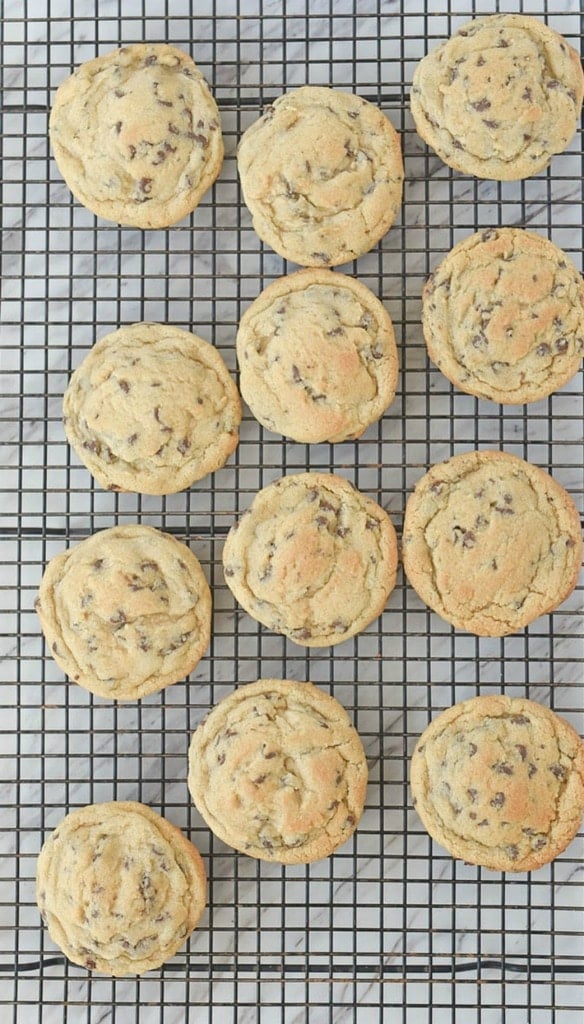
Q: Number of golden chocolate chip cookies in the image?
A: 12